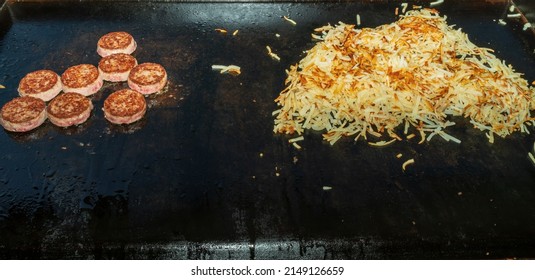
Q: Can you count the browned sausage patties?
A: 8